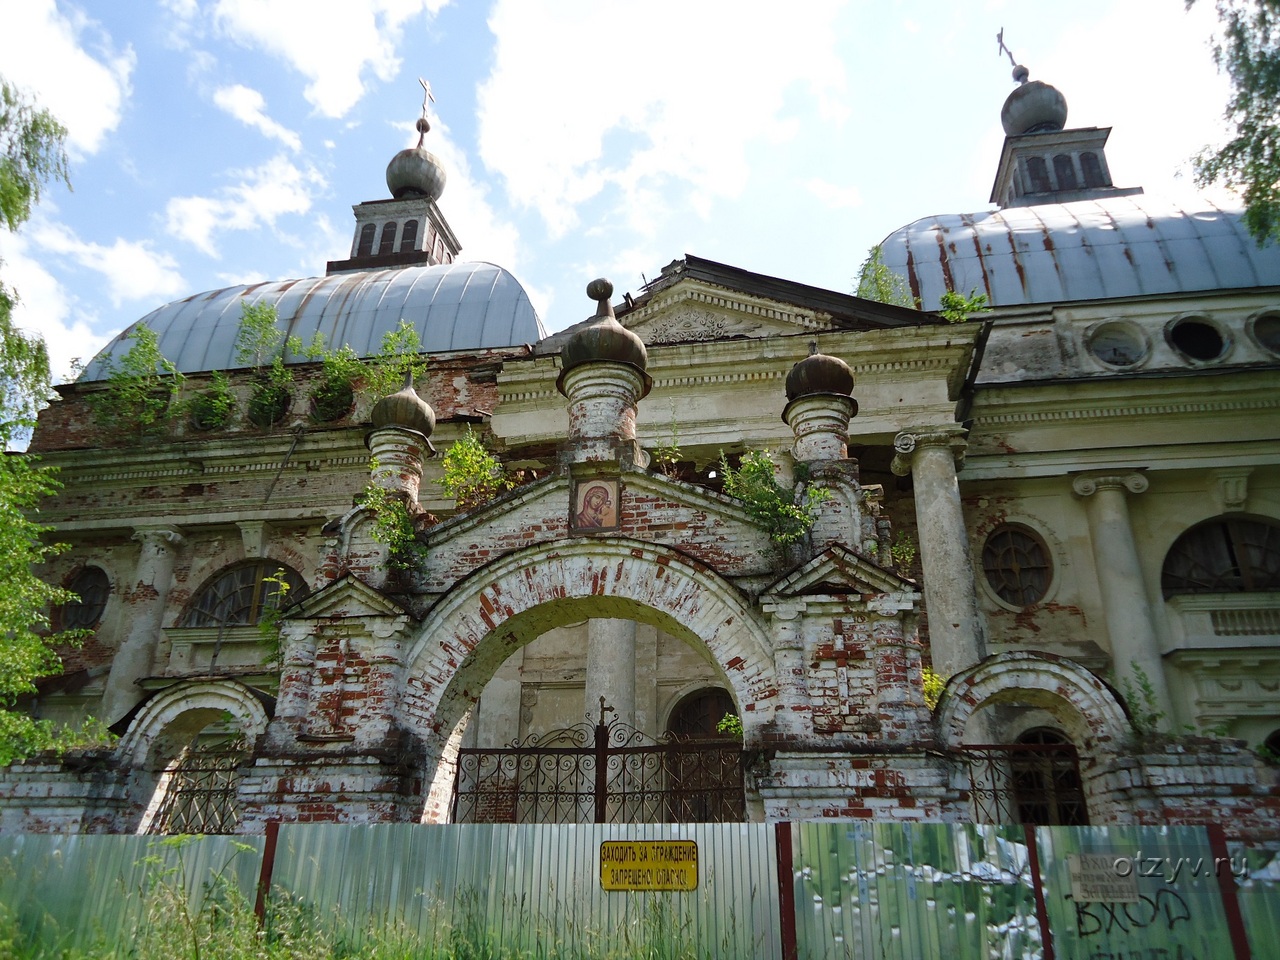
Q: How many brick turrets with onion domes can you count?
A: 3